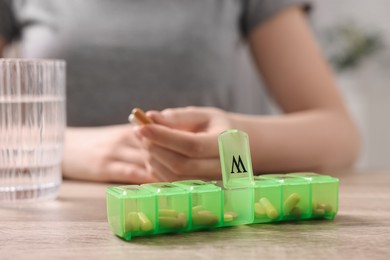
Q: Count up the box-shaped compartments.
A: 7